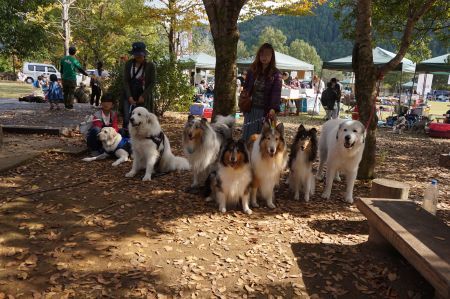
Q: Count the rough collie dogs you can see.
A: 4